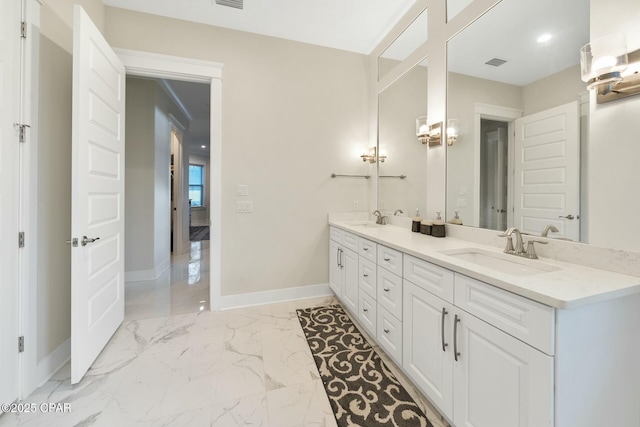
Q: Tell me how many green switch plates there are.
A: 0